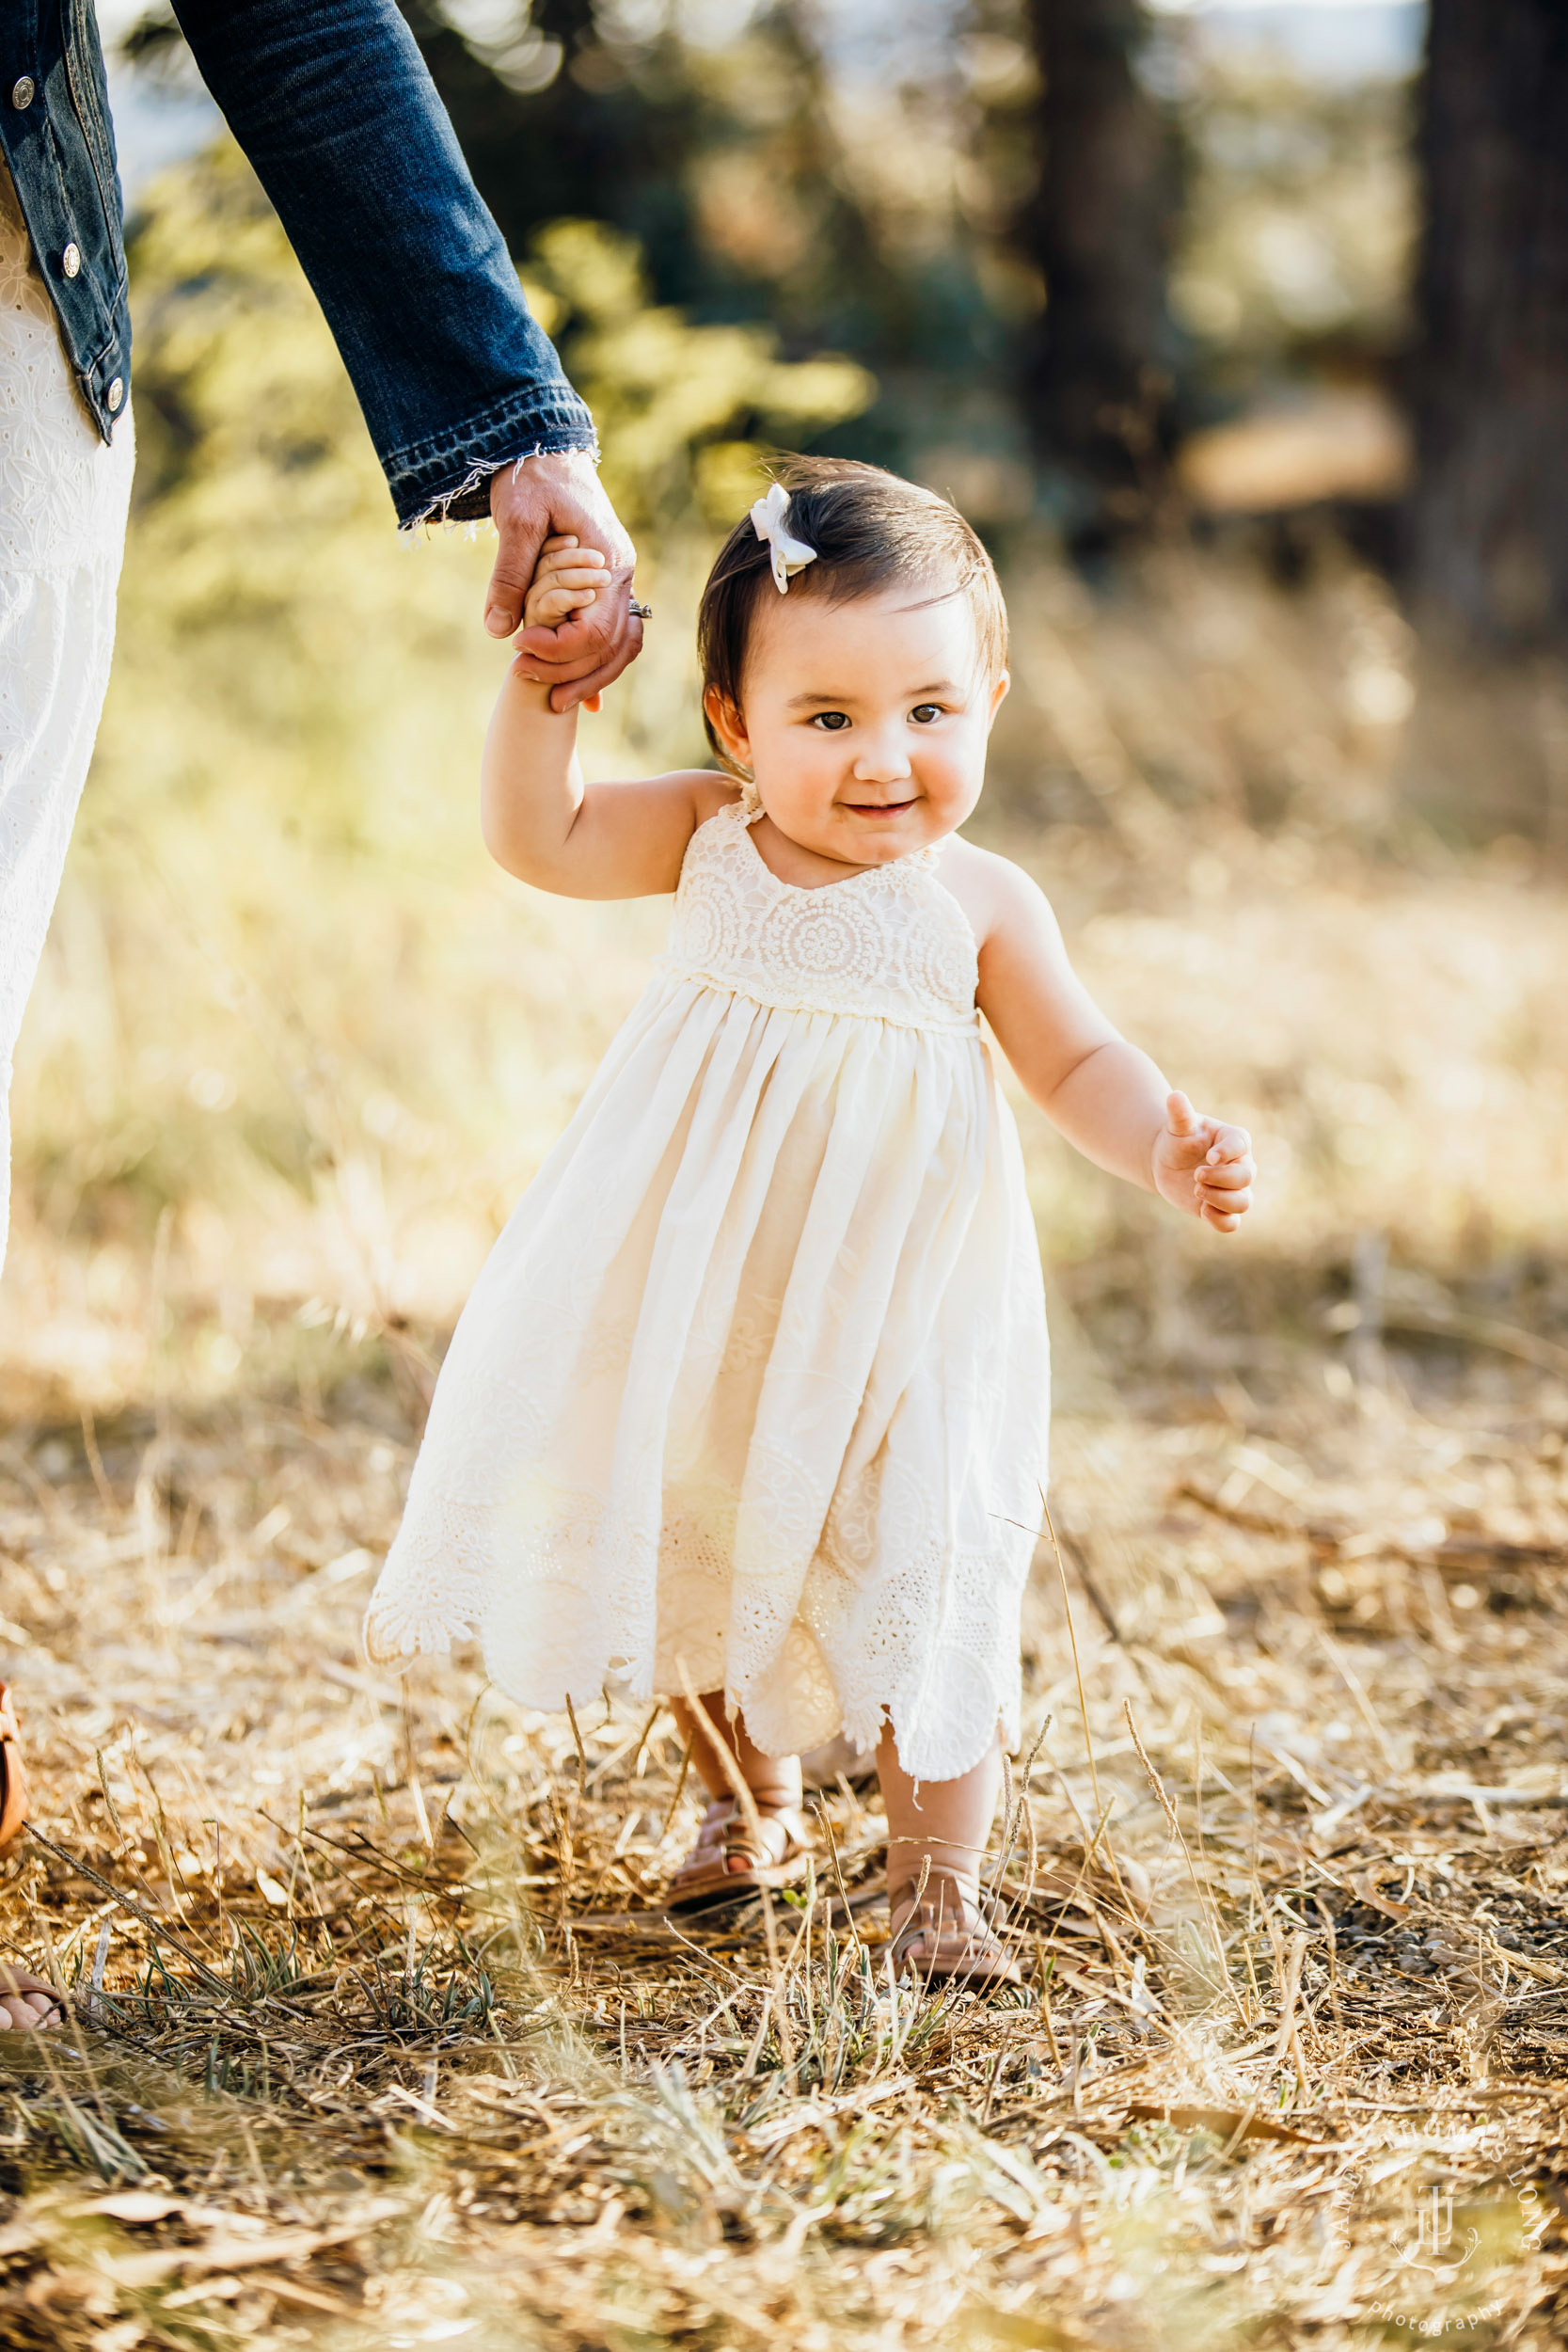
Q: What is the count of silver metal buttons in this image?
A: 3